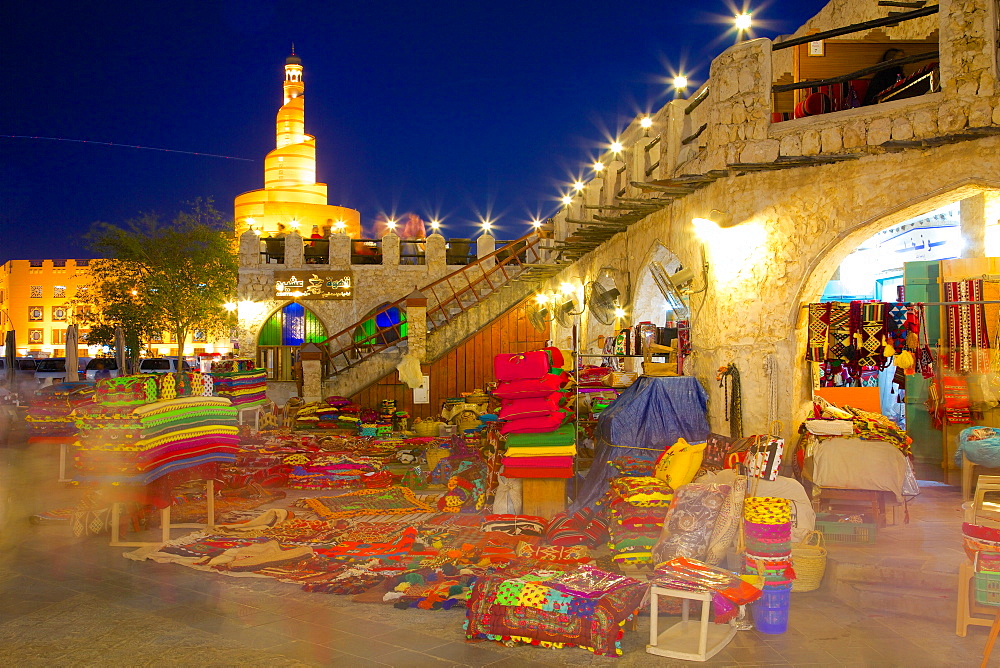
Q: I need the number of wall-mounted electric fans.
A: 4